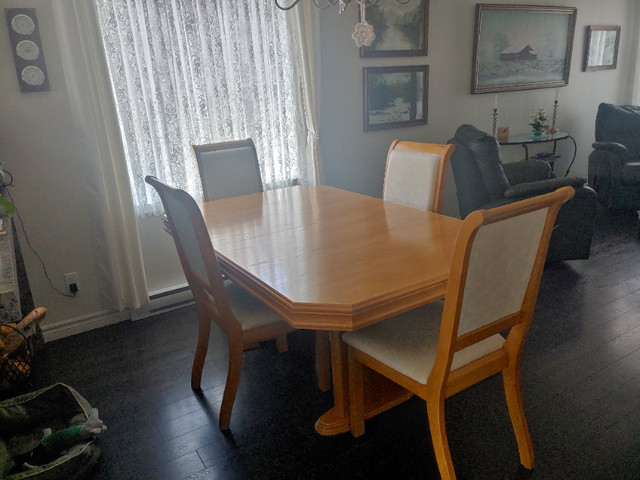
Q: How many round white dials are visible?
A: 3